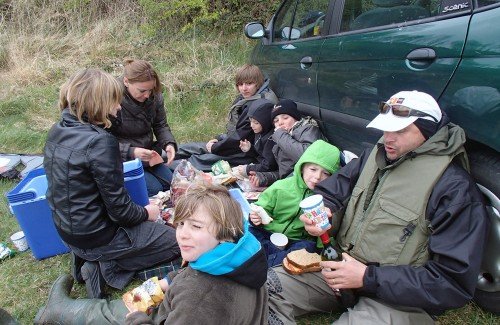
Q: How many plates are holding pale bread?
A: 0